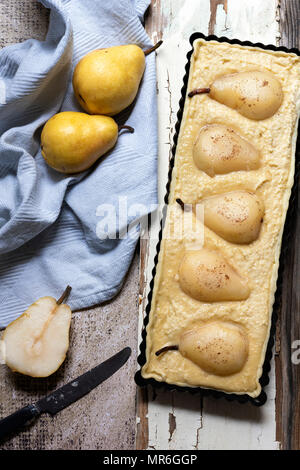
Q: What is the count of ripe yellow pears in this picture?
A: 2